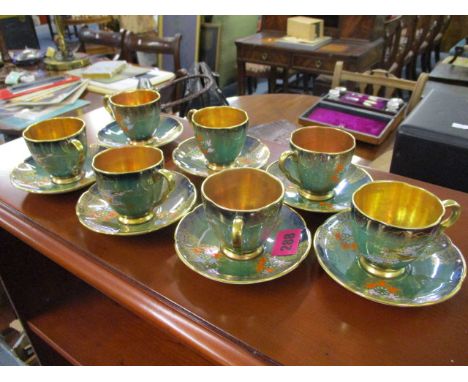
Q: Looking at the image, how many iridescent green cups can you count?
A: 7